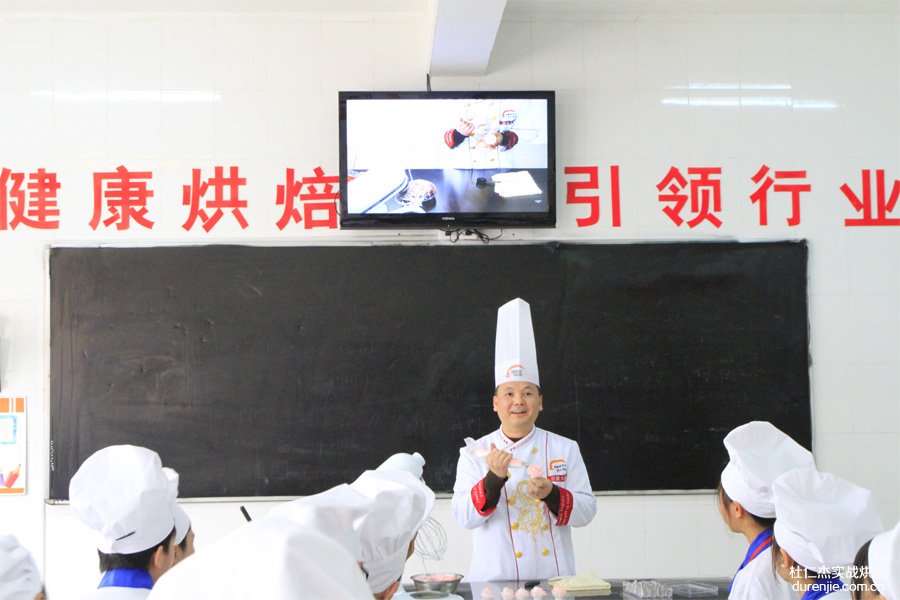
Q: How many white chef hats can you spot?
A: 11